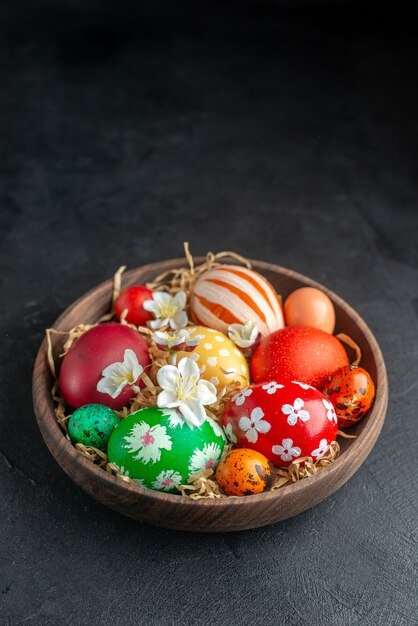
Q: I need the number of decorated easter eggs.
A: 11